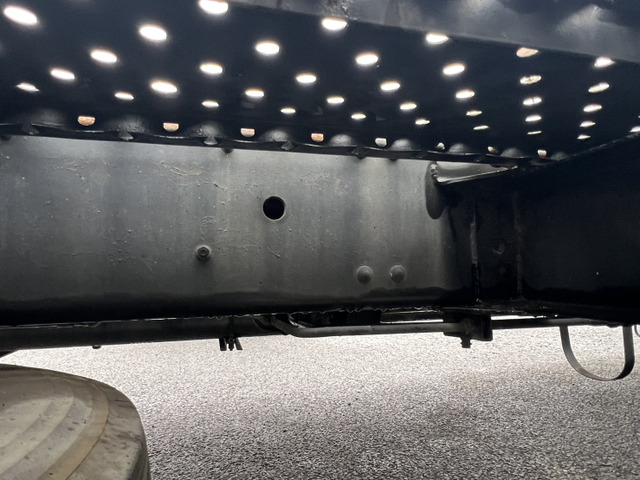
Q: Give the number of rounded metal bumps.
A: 2